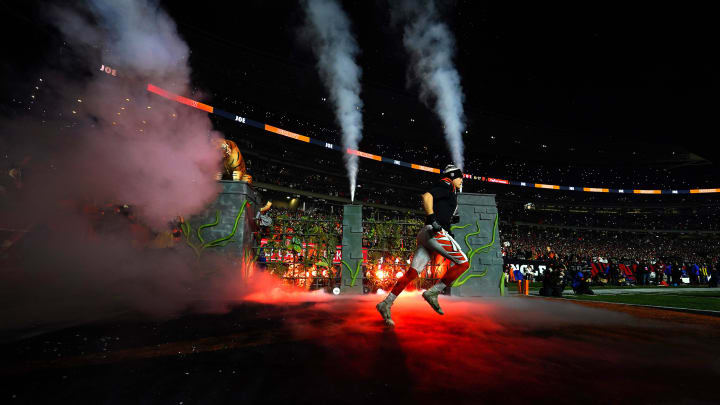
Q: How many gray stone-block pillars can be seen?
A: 3